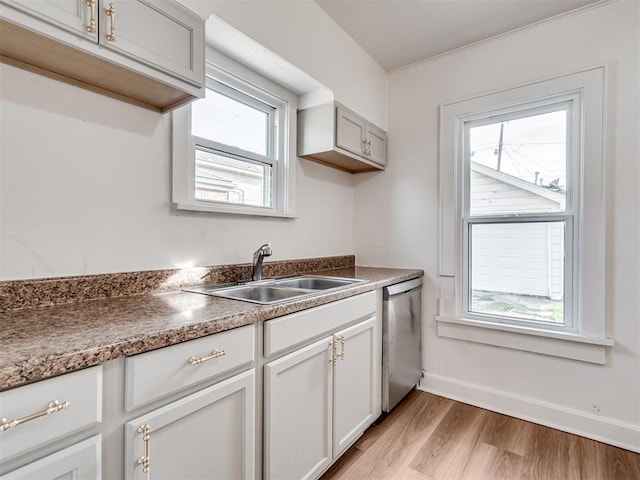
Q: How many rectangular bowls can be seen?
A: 2